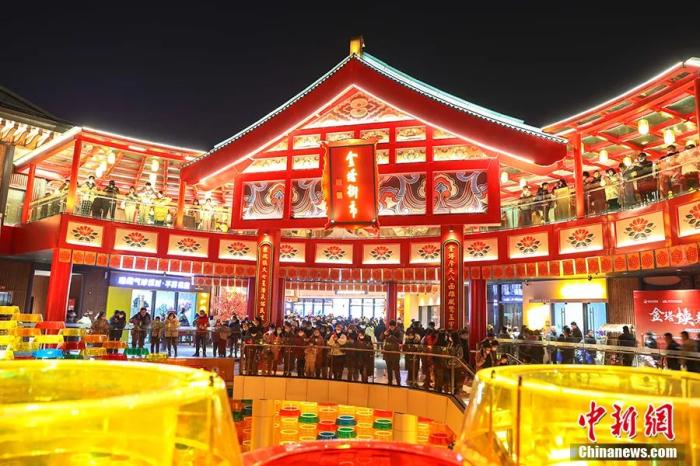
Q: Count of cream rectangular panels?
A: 13